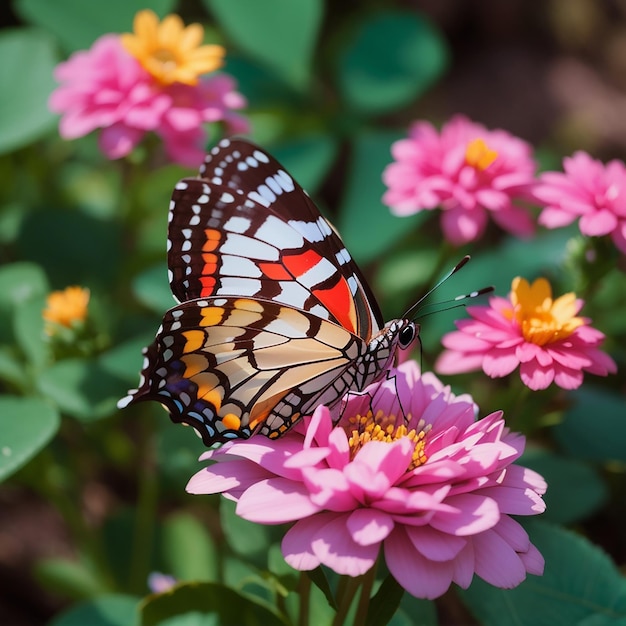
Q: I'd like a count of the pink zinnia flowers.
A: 5